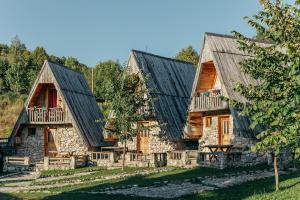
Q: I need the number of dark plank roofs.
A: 3